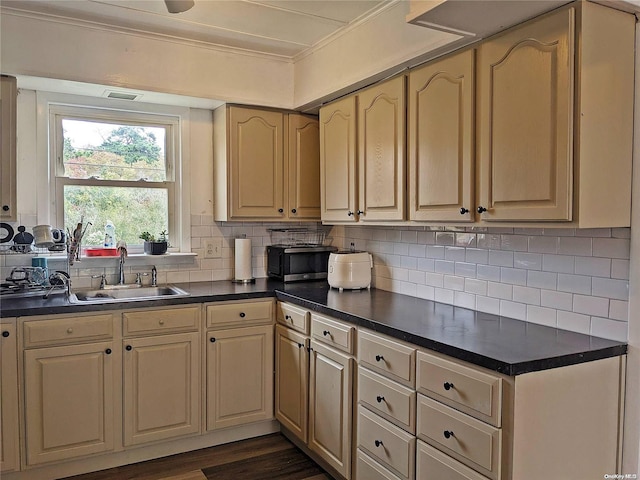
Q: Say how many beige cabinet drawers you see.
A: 12